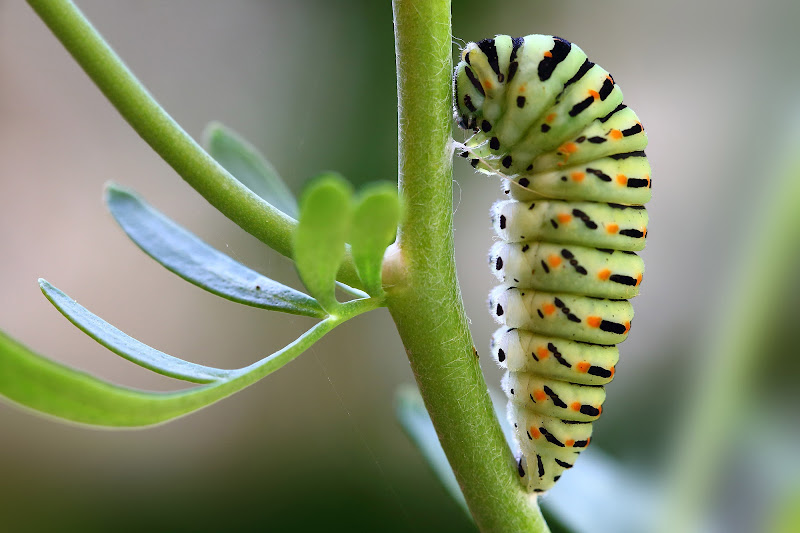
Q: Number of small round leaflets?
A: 2